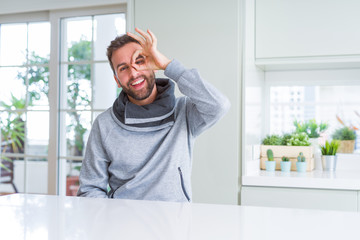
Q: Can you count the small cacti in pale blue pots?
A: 3